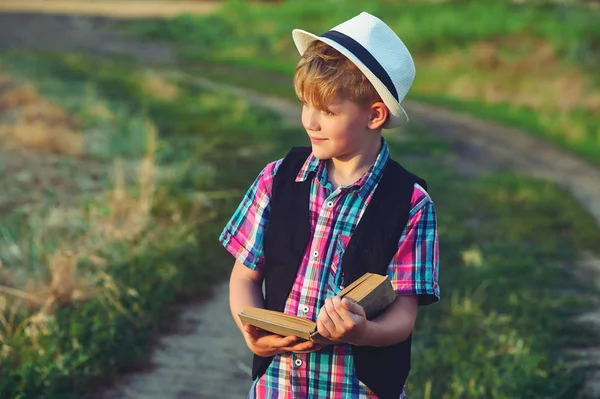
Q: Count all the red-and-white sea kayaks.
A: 0